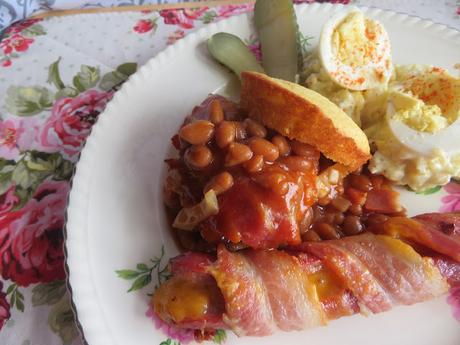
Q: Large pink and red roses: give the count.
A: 2